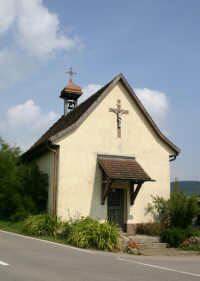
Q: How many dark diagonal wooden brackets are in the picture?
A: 2